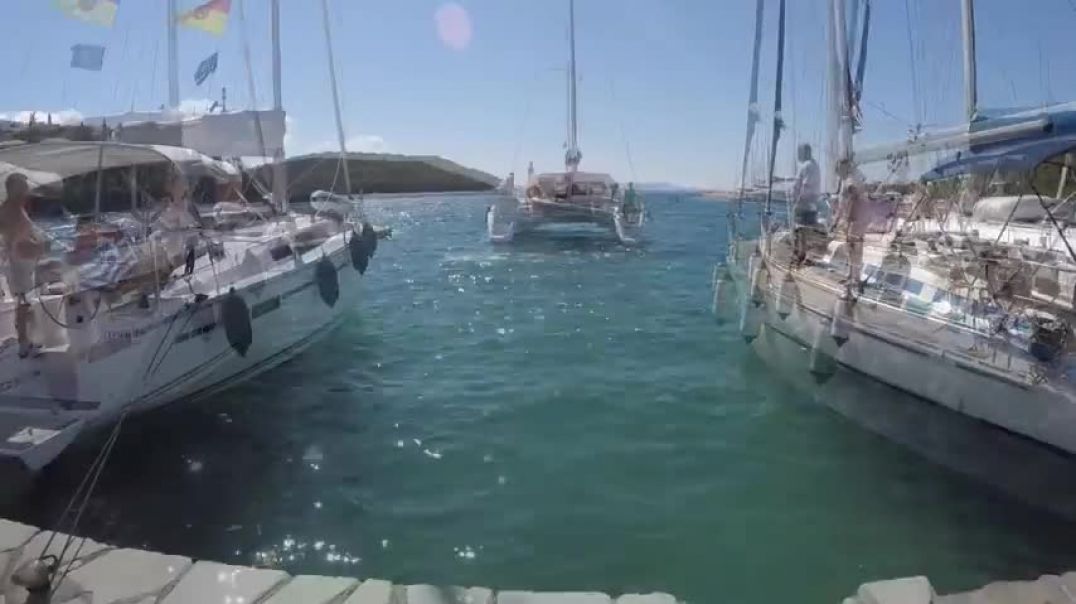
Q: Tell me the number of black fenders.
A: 4